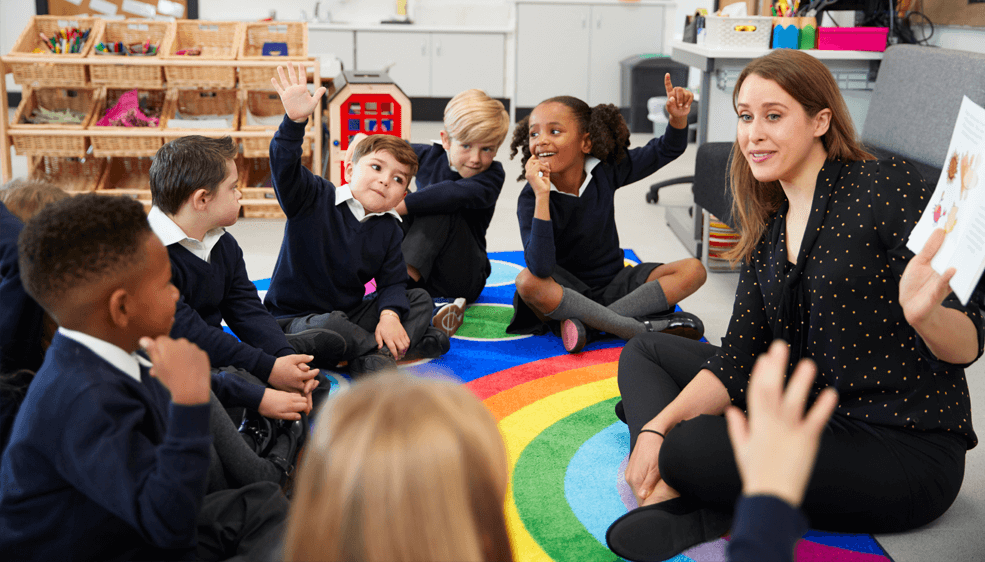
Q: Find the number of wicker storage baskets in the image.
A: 12